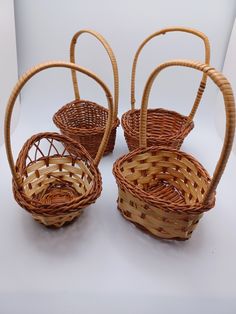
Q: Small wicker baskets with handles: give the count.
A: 4